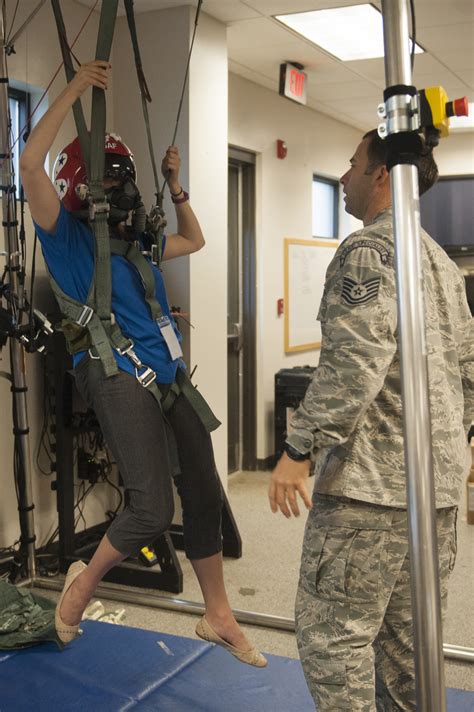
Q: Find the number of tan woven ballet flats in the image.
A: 2